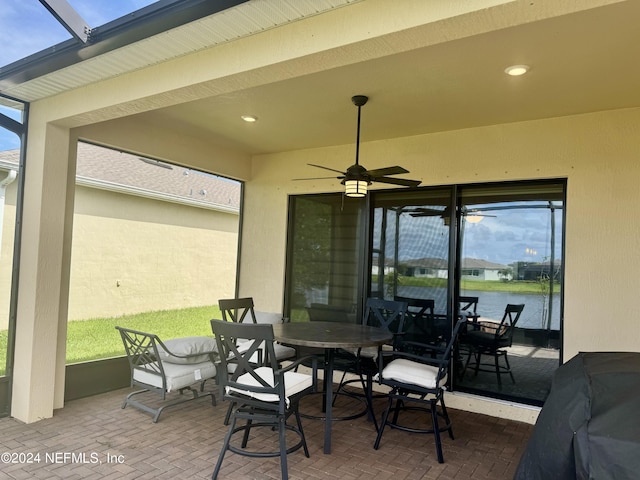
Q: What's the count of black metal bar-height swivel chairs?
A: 4